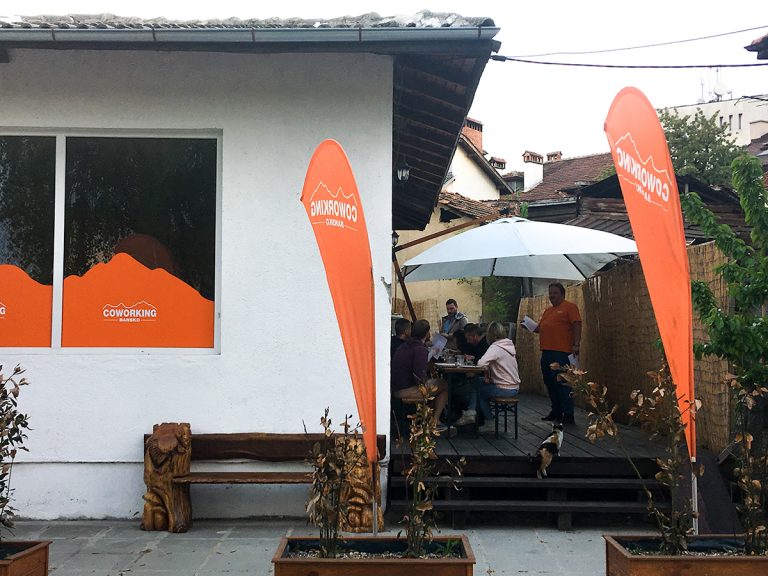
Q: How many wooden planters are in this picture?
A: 3